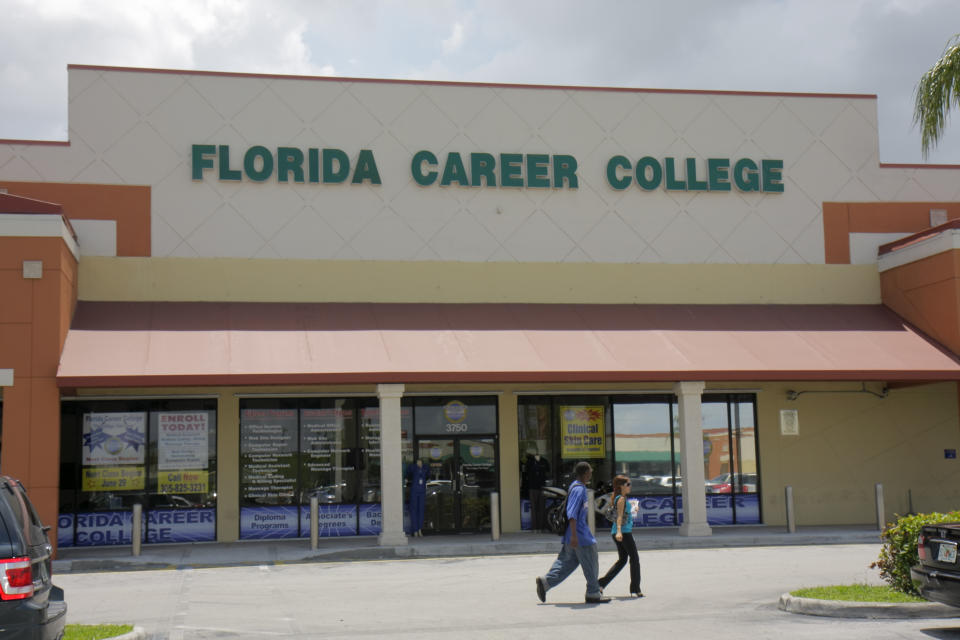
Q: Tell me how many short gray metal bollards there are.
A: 6